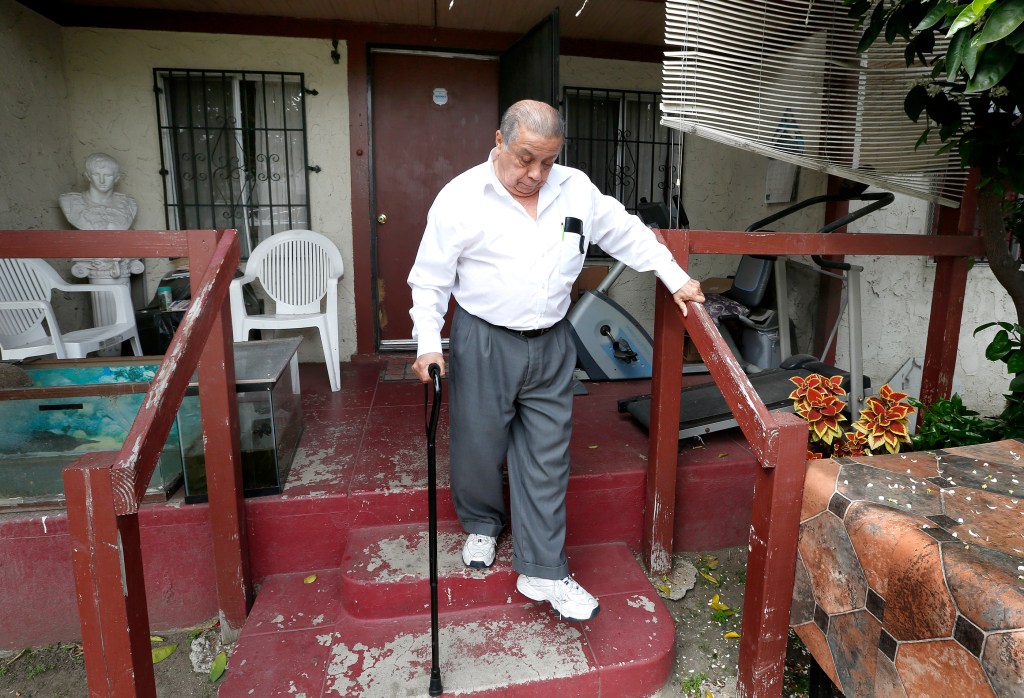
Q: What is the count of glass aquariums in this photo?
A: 2